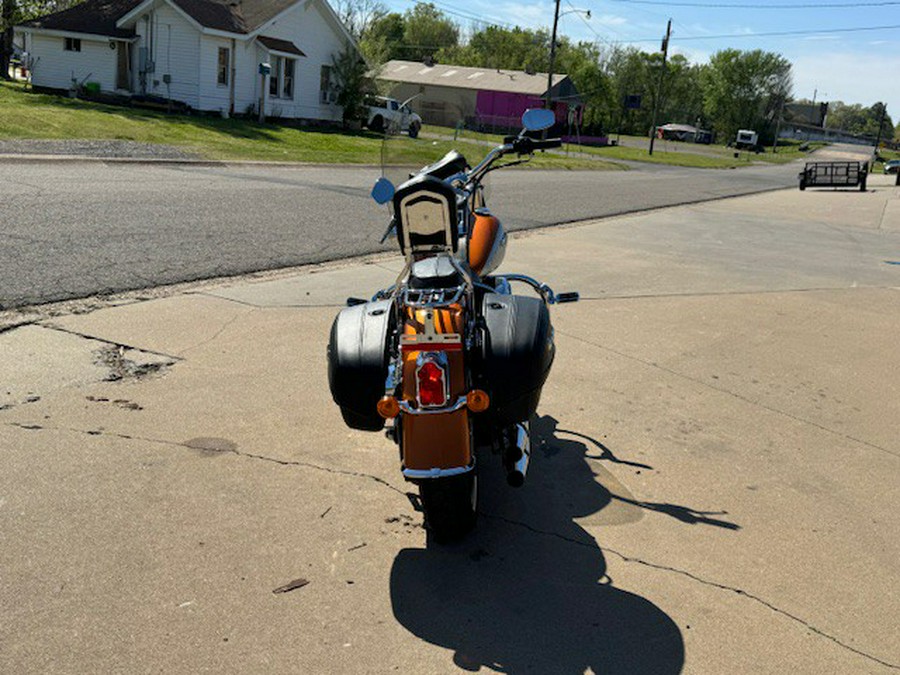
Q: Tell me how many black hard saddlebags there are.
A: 2